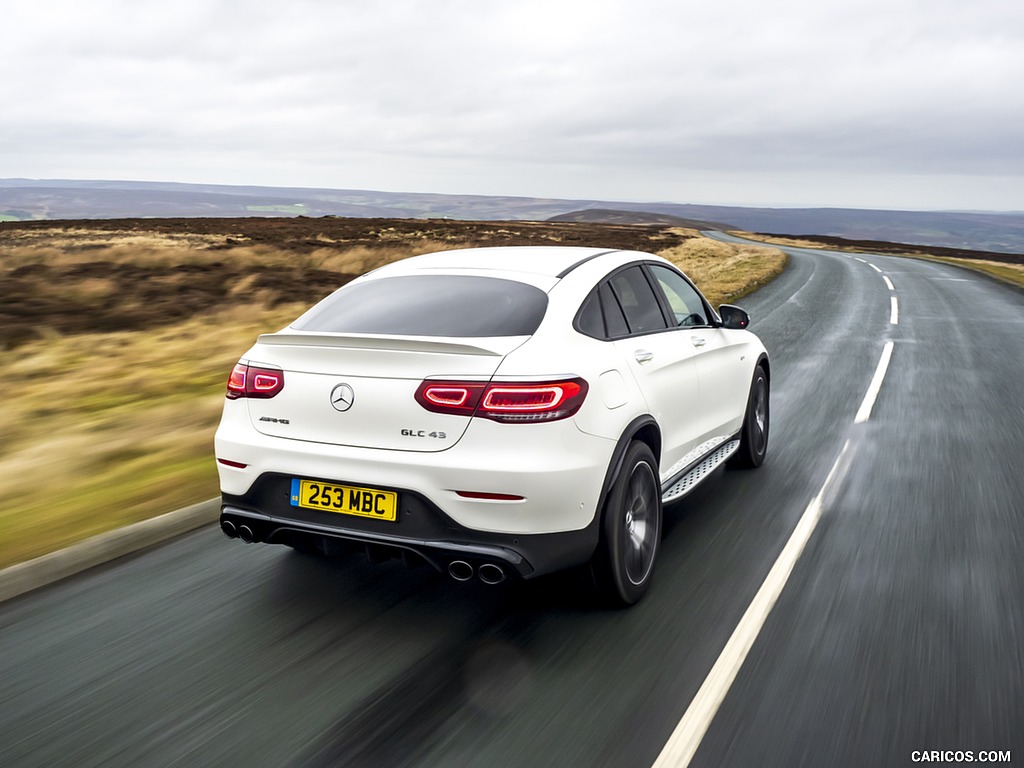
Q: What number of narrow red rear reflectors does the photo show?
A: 2